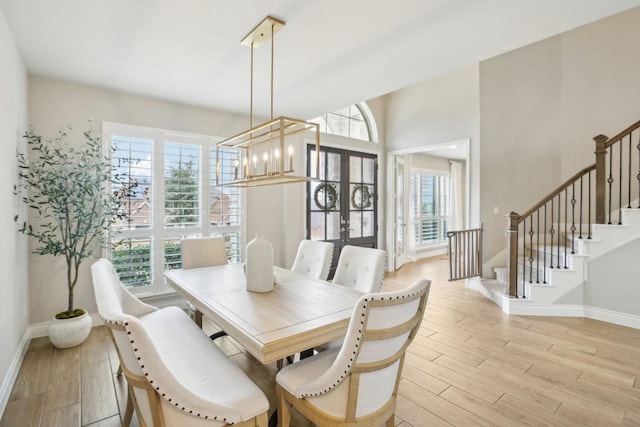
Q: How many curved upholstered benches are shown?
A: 1